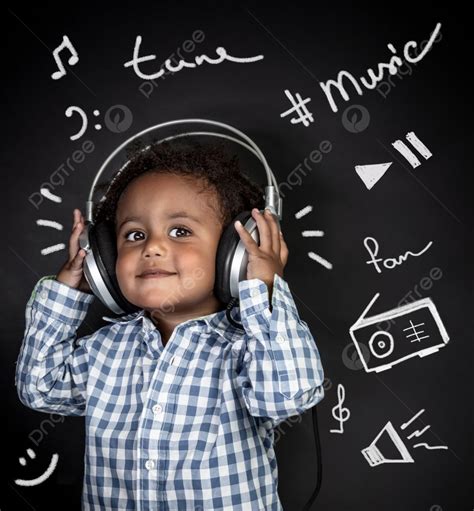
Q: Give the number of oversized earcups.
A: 2